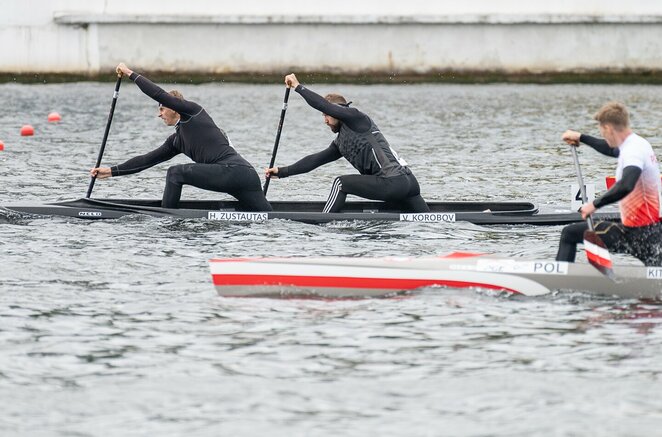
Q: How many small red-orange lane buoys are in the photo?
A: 3